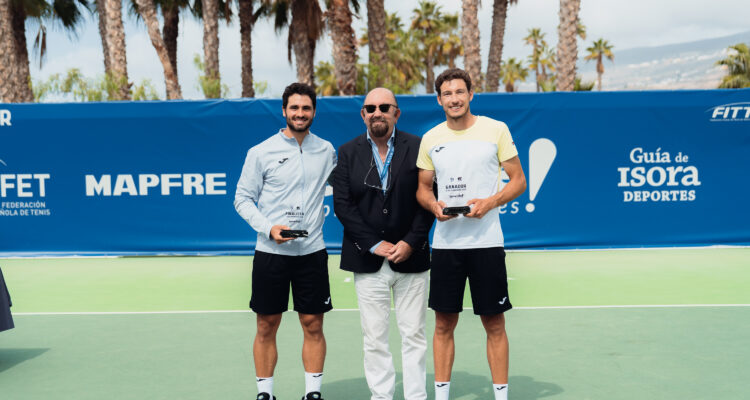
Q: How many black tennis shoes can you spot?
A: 2